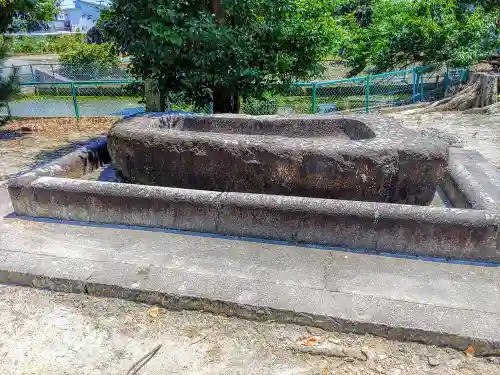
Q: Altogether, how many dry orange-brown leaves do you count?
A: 3